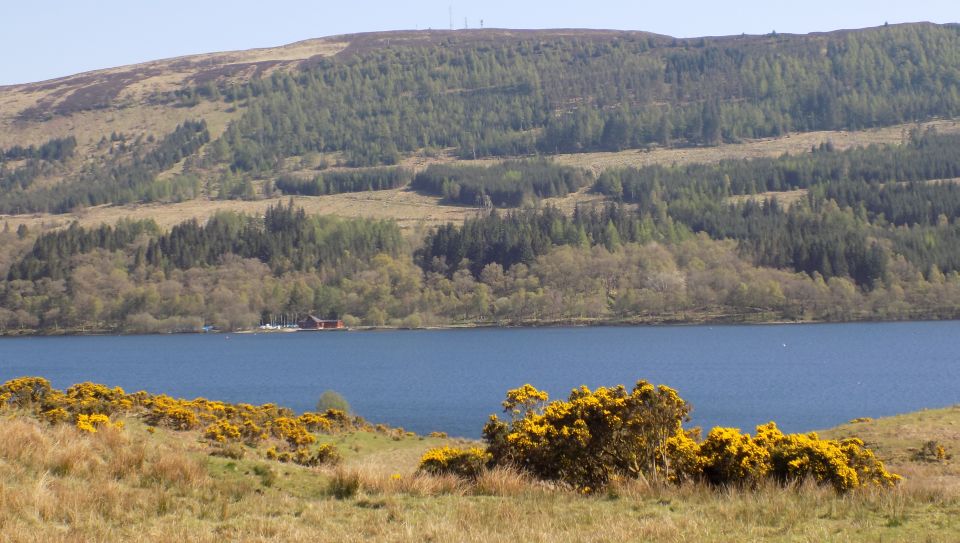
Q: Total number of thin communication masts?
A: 3